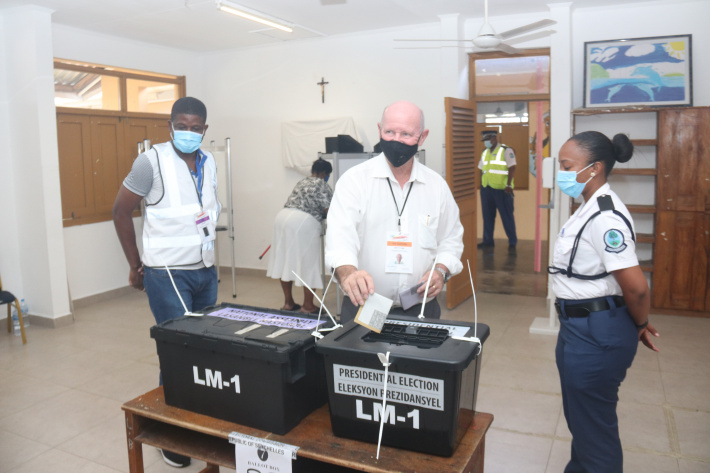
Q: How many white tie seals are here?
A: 6